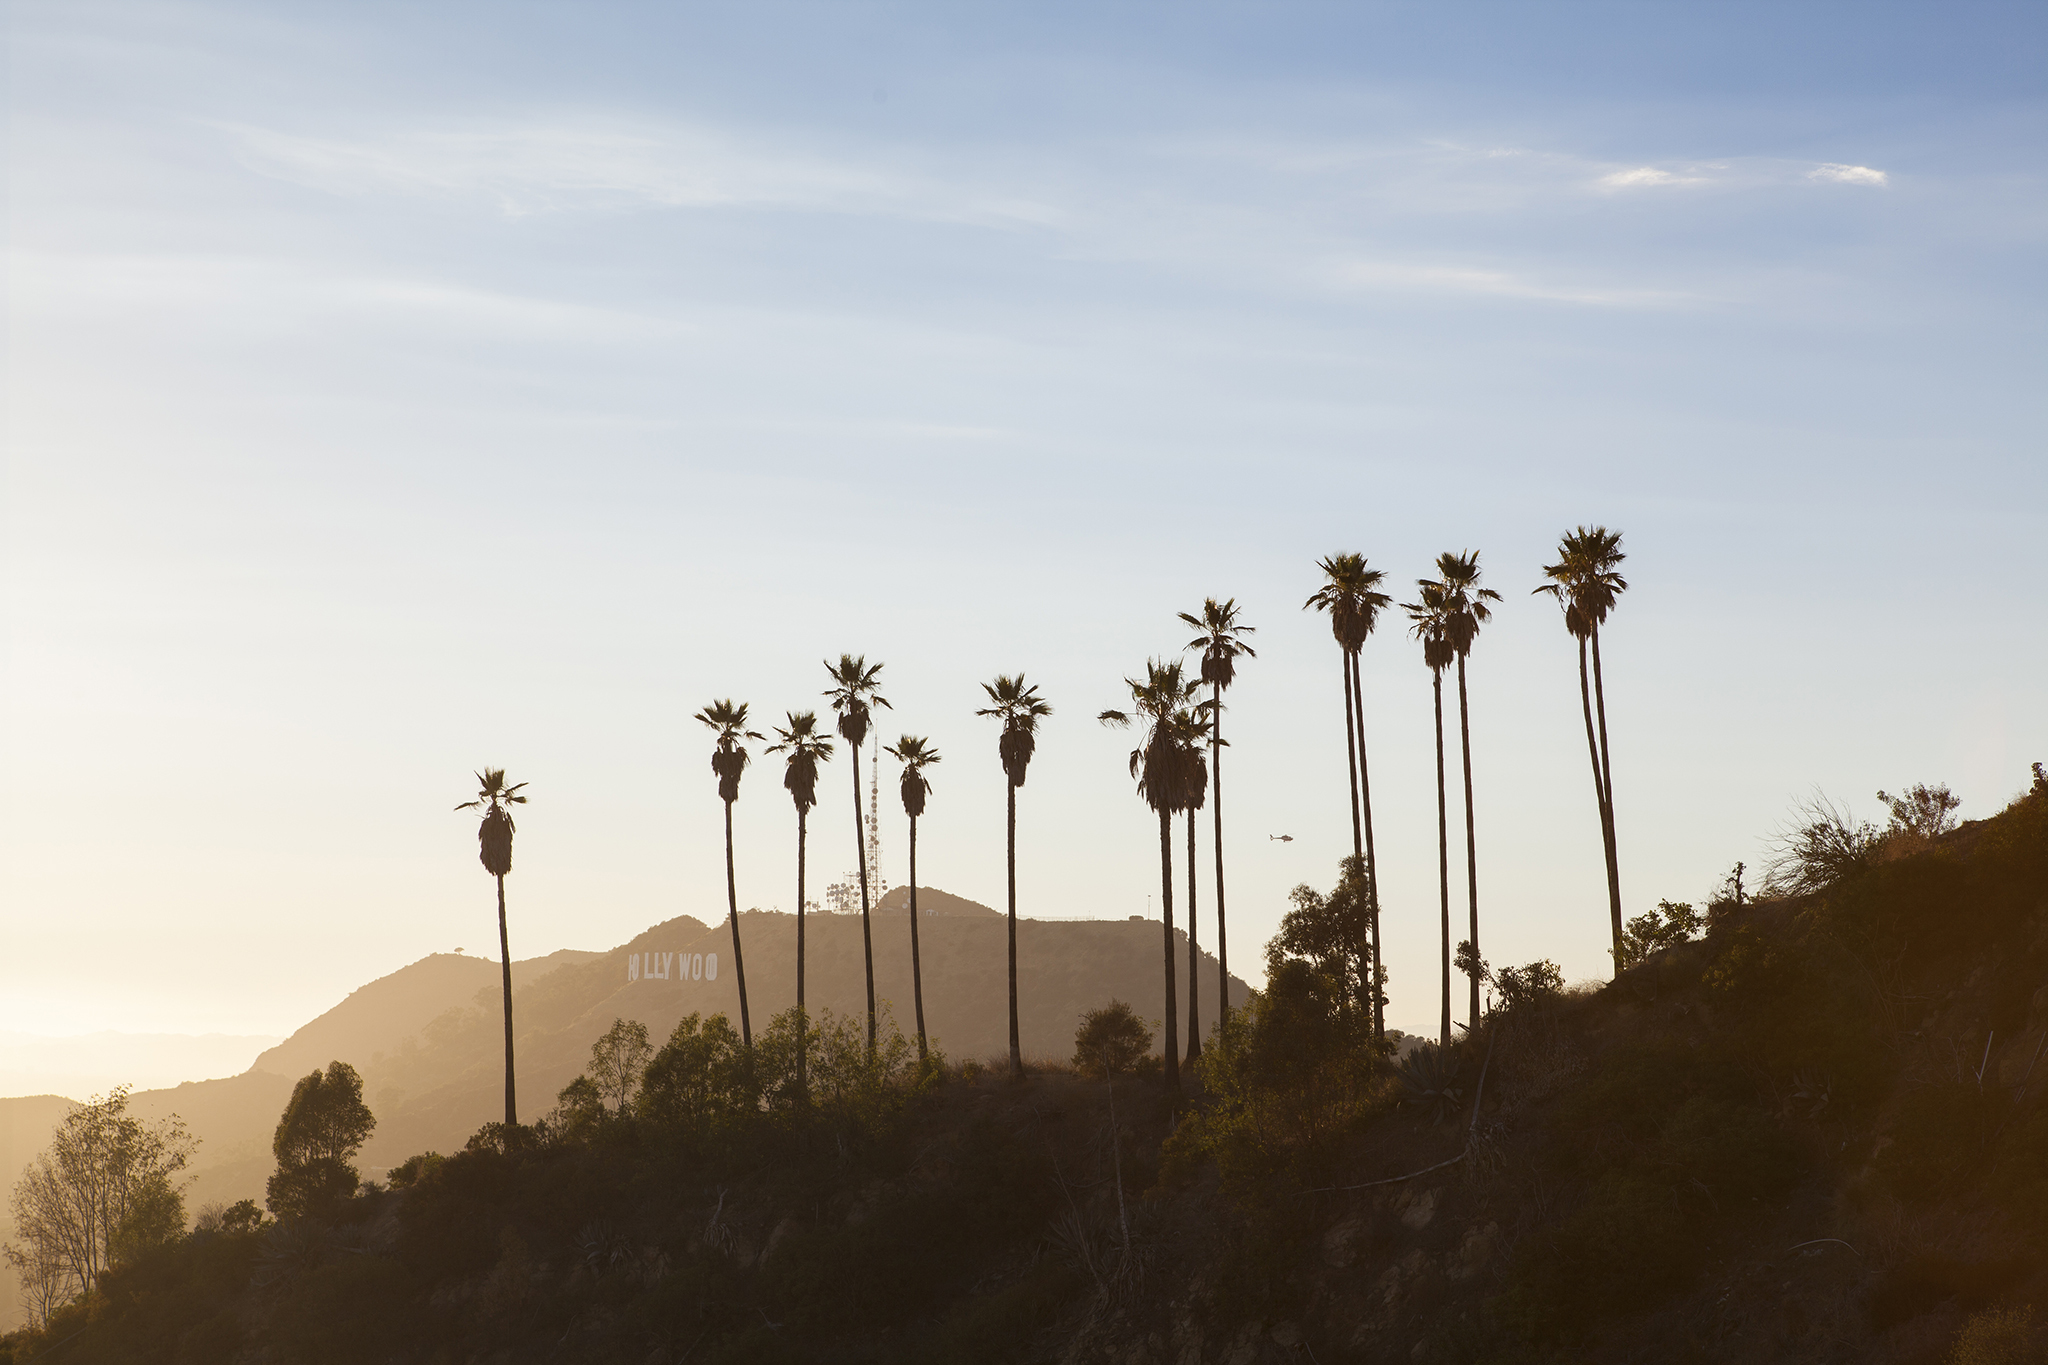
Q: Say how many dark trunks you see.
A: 15